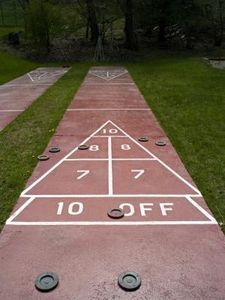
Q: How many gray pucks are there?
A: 8